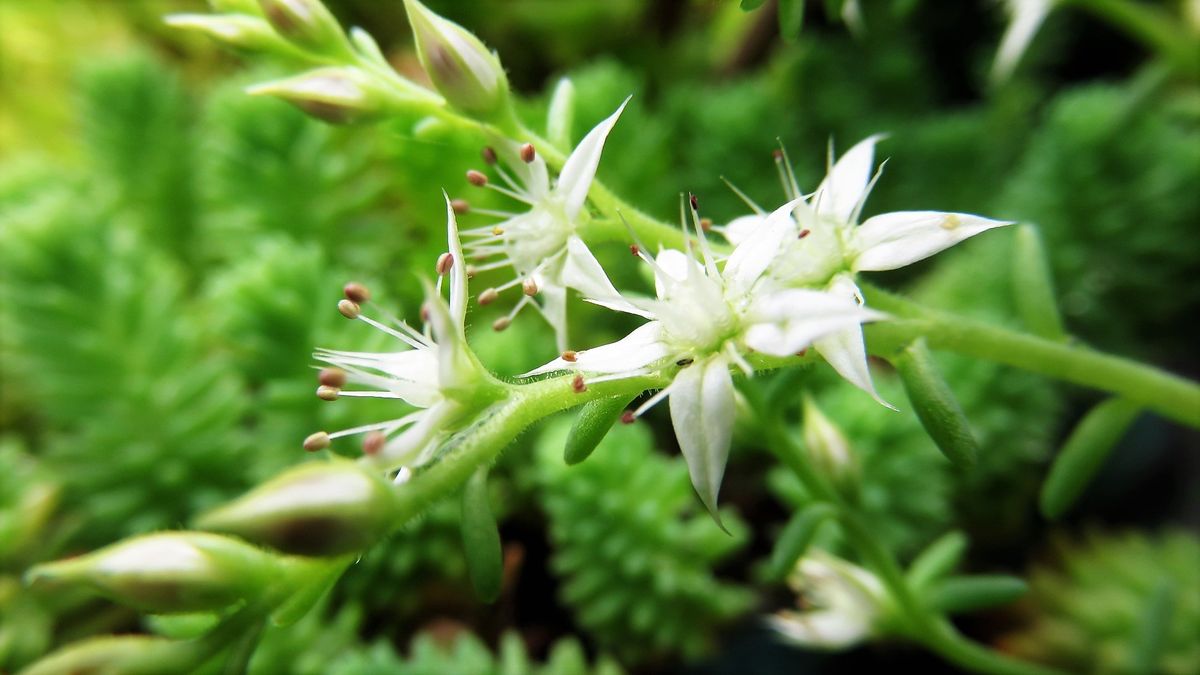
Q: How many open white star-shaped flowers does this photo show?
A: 4